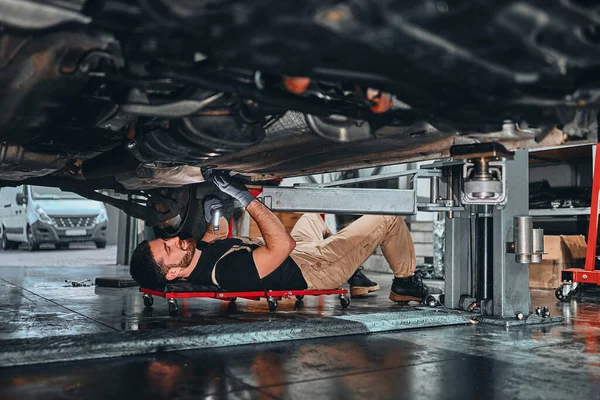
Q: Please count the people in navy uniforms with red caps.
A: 0